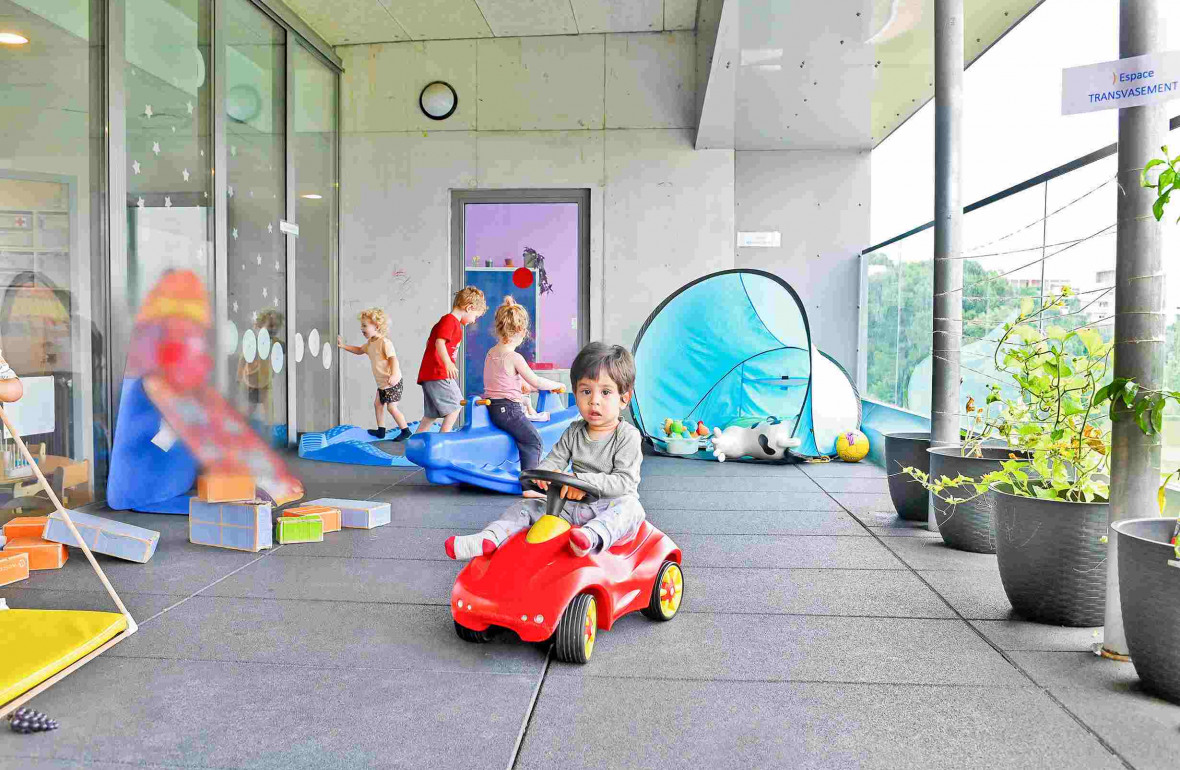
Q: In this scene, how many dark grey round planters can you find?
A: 4